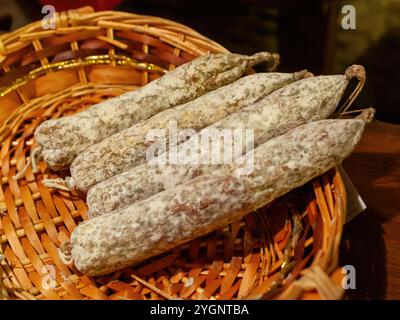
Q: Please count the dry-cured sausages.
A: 4